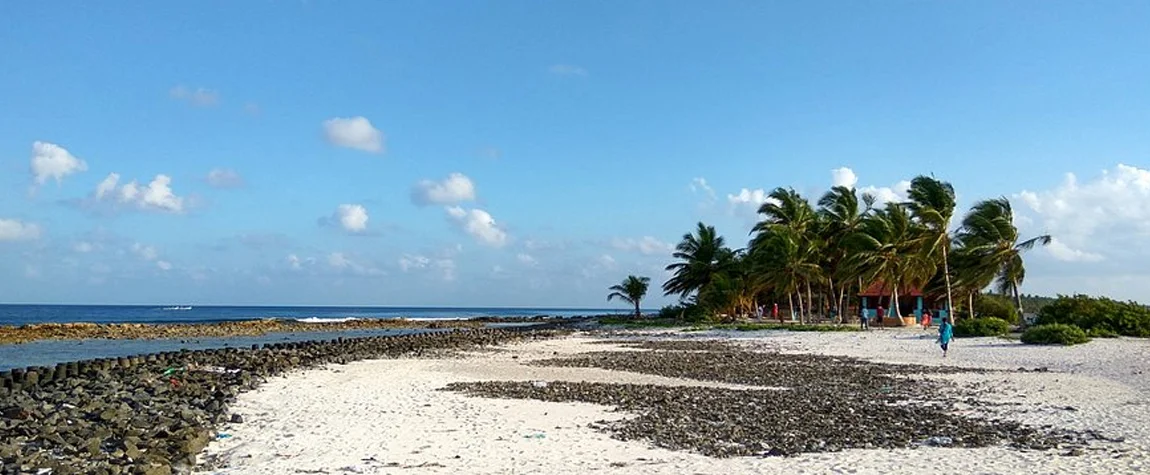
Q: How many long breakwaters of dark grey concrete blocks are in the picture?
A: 1